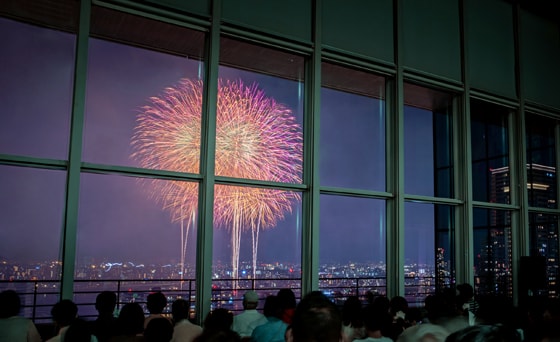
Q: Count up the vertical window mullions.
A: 6